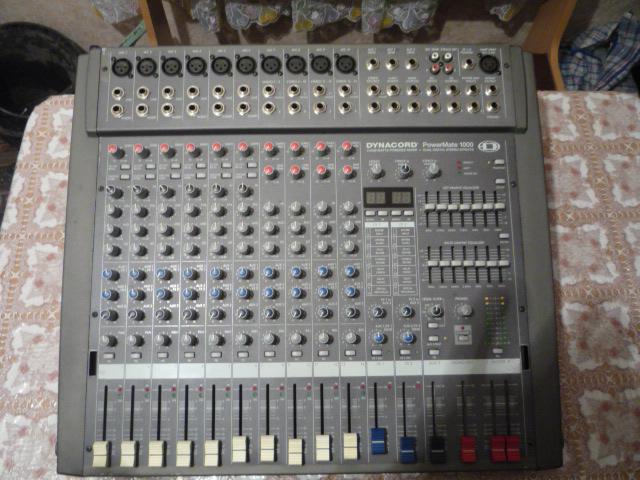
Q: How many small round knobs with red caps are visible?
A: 14